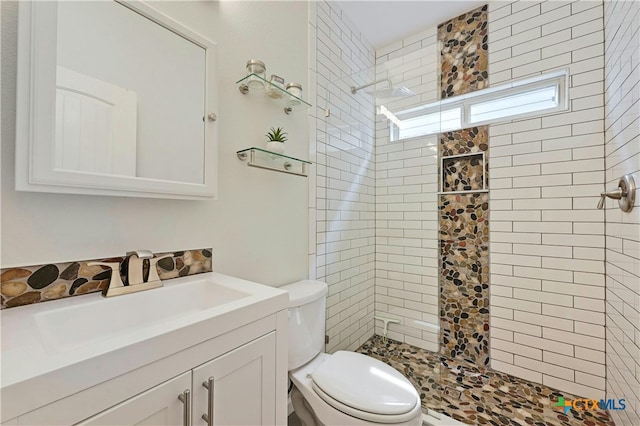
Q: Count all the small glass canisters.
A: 3